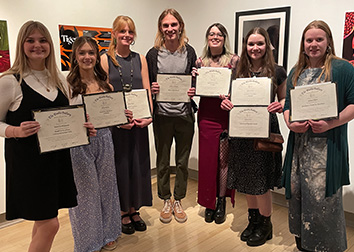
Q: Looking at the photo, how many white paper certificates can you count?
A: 8